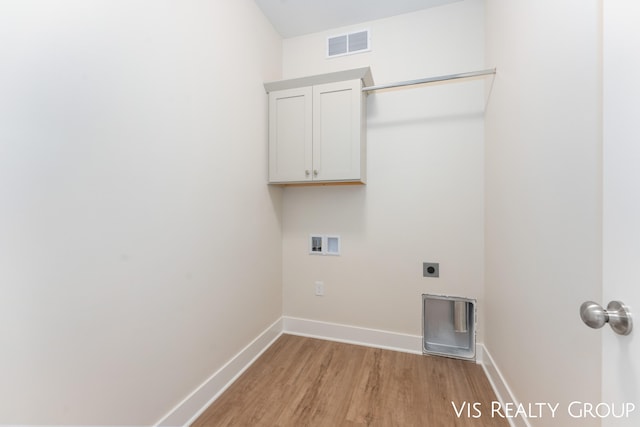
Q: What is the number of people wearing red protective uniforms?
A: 0